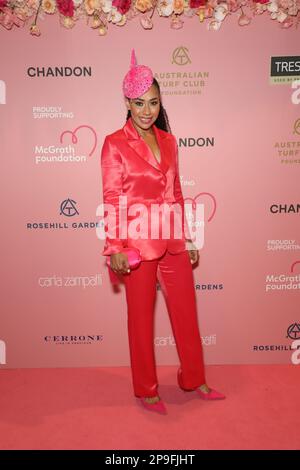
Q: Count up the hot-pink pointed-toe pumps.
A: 2